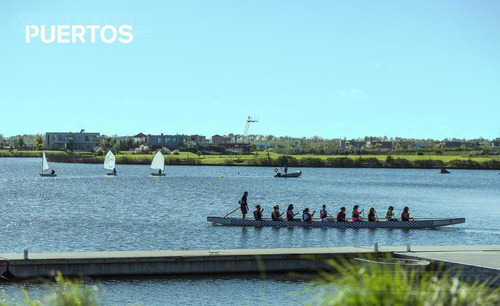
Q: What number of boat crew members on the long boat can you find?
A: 11